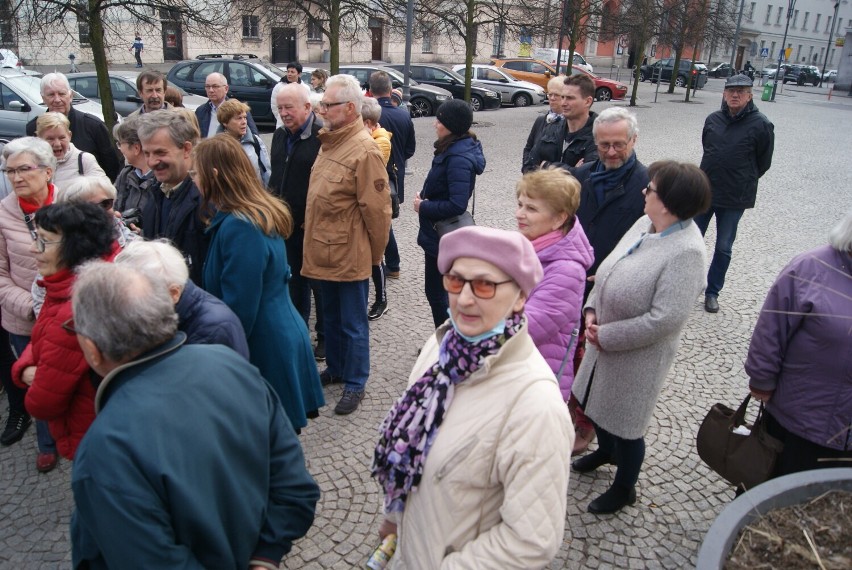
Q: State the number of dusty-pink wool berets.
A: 1